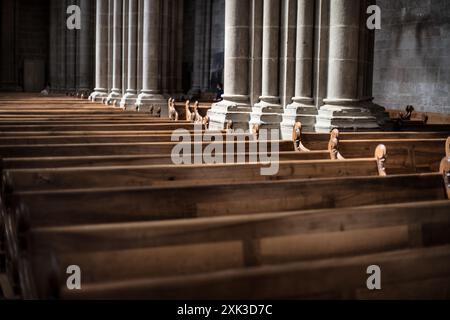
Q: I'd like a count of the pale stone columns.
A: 8